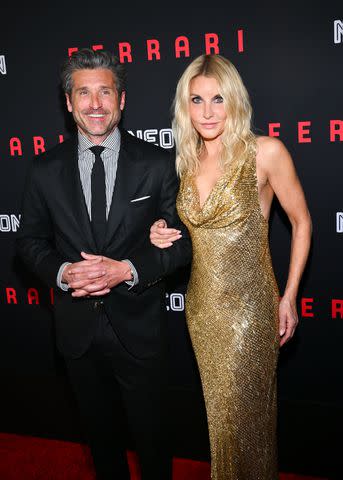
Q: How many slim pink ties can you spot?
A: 0